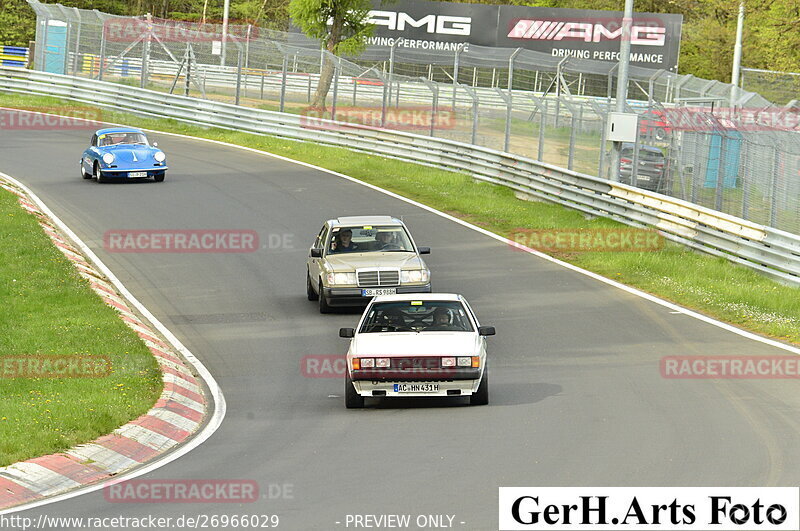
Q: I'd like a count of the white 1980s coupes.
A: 1